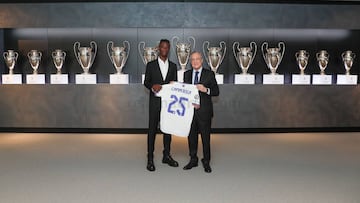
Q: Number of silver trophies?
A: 13